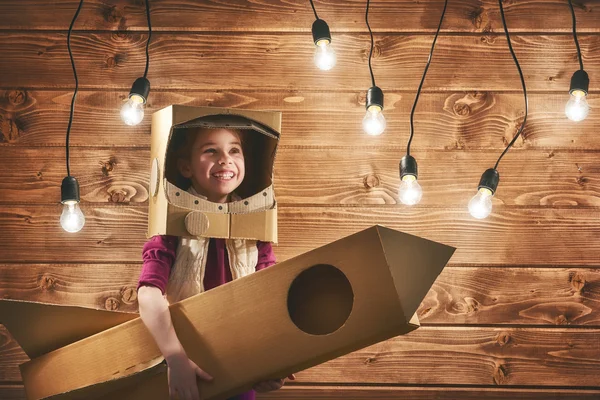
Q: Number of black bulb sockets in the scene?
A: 7